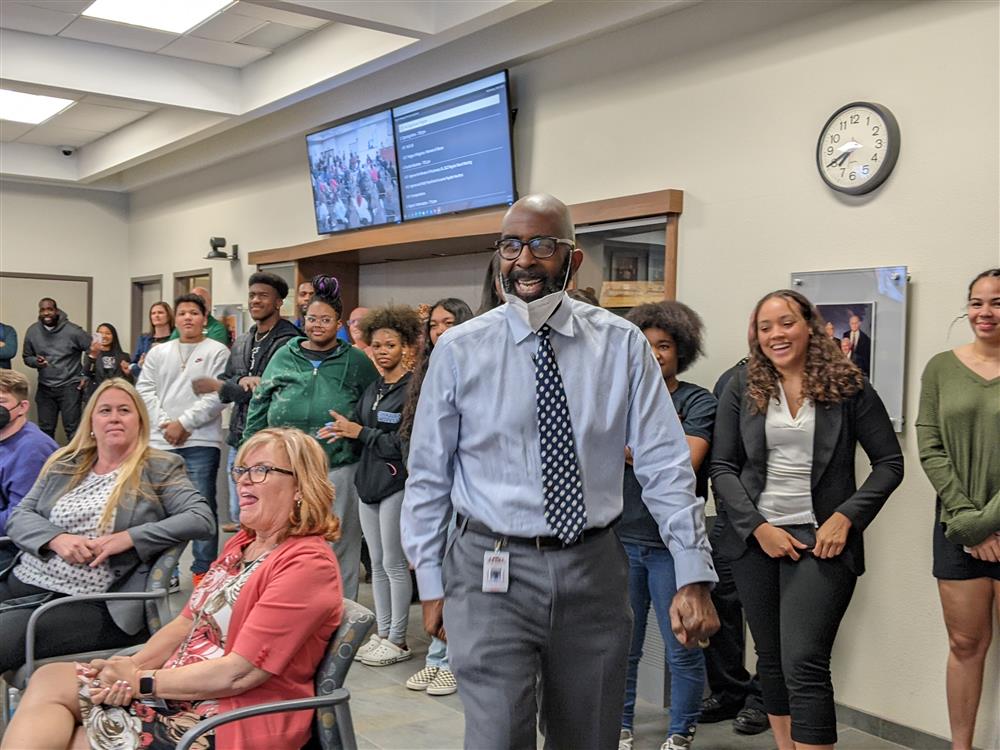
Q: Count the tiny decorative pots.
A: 0